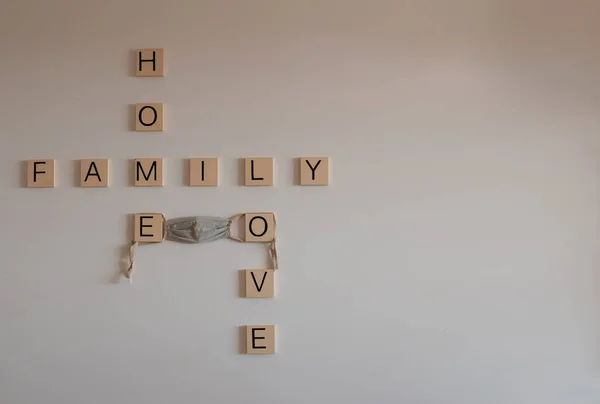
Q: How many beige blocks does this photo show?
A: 12